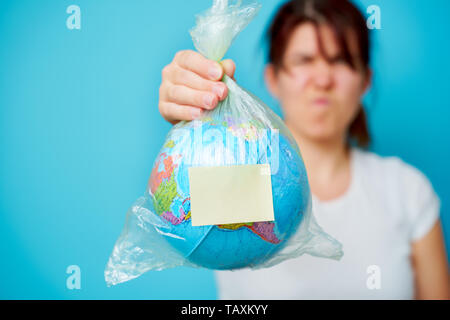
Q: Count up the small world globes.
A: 1